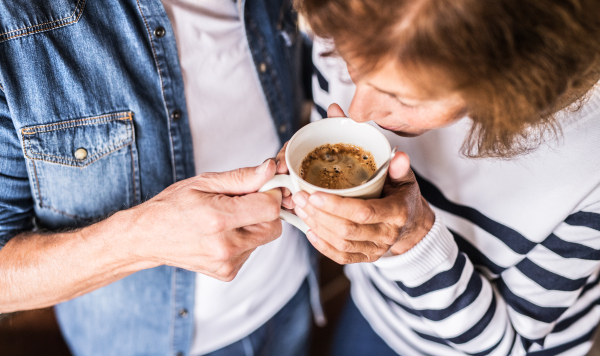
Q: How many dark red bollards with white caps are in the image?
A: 0